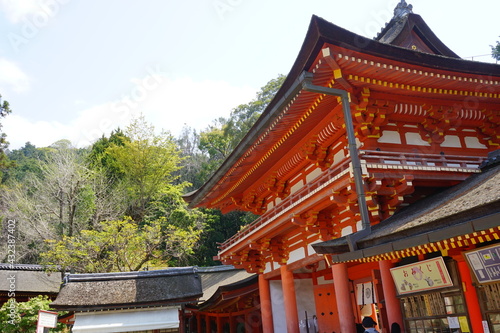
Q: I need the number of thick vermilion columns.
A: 5